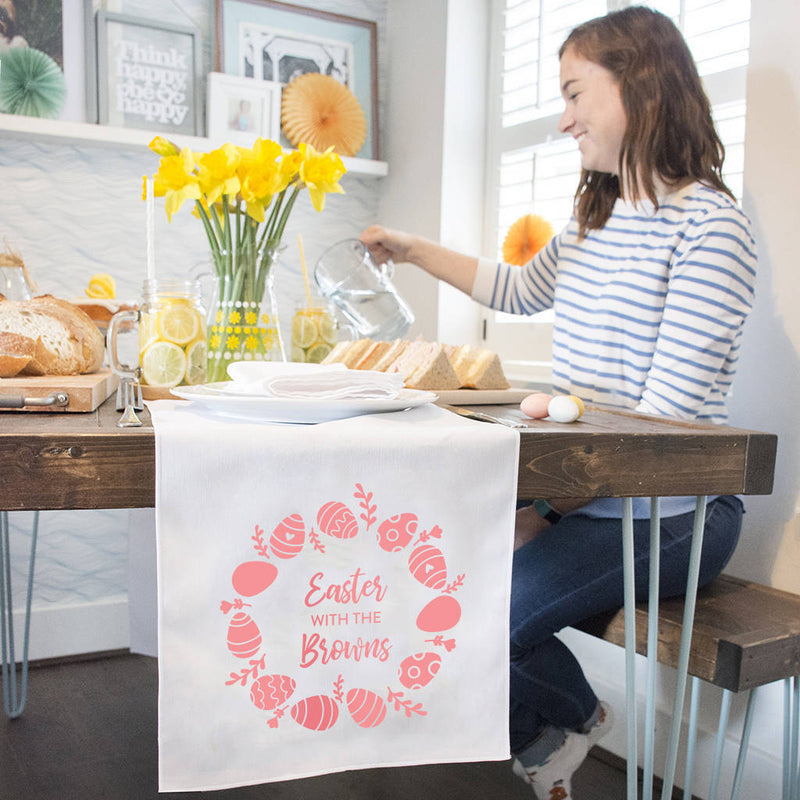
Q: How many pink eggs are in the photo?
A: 12